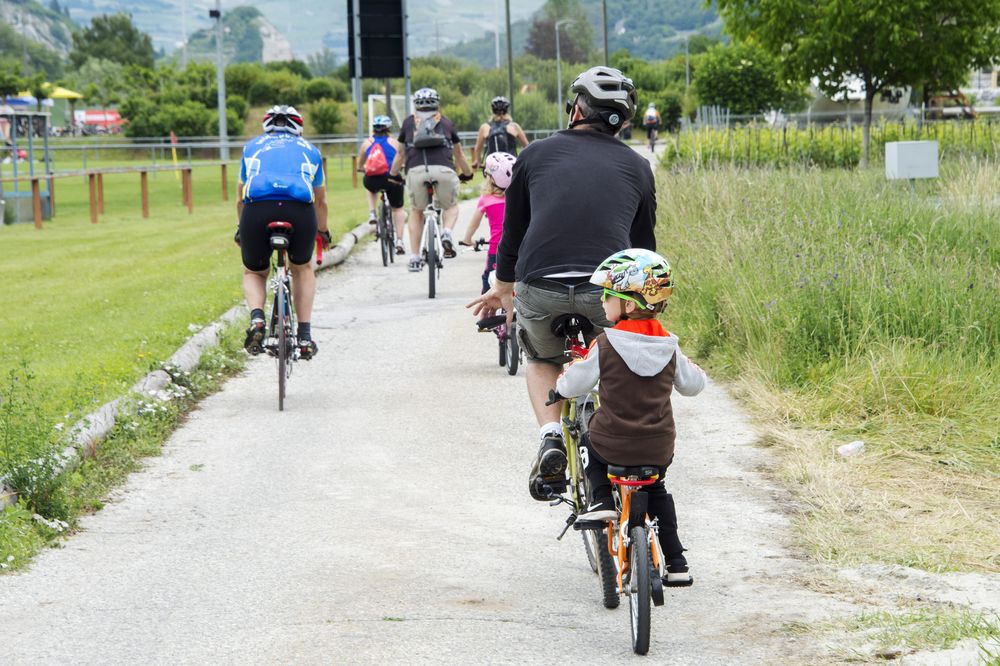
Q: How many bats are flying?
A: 0